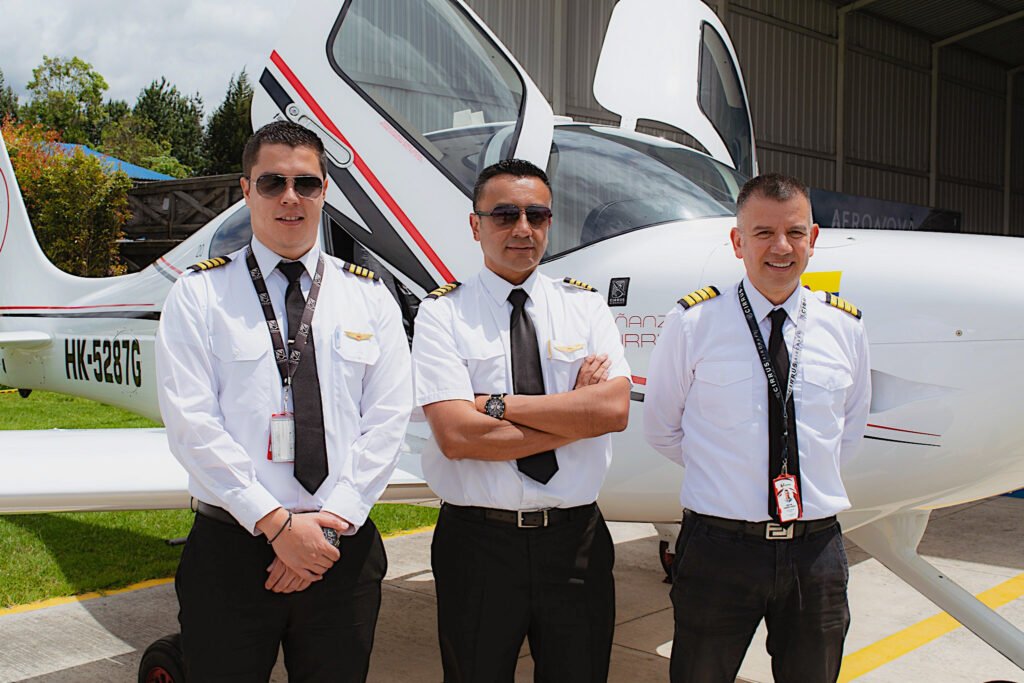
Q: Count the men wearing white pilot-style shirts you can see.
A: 3